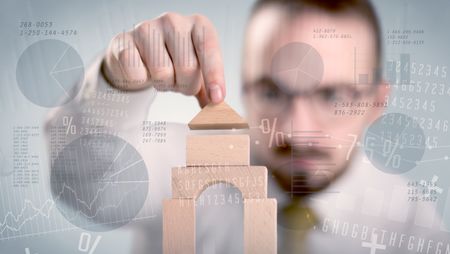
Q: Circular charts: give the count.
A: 4